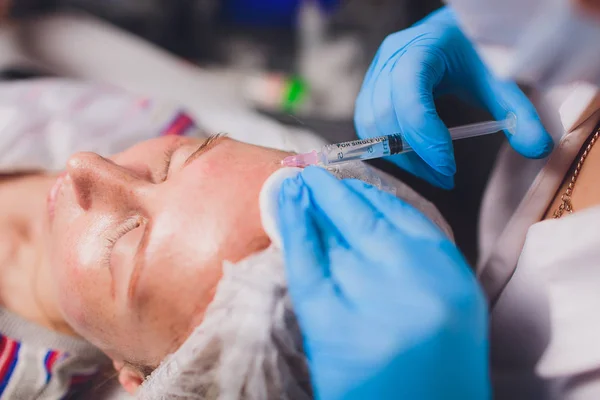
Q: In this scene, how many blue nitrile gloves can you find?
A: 2